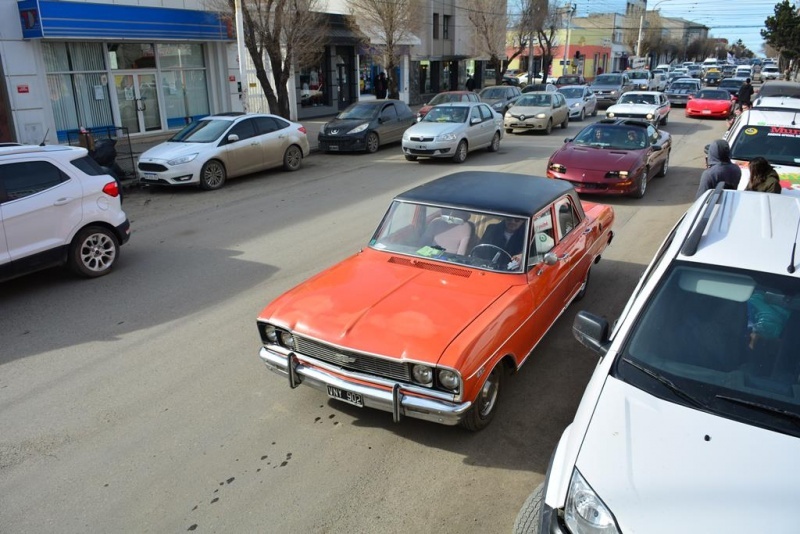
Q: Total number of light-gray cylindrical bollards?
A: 0